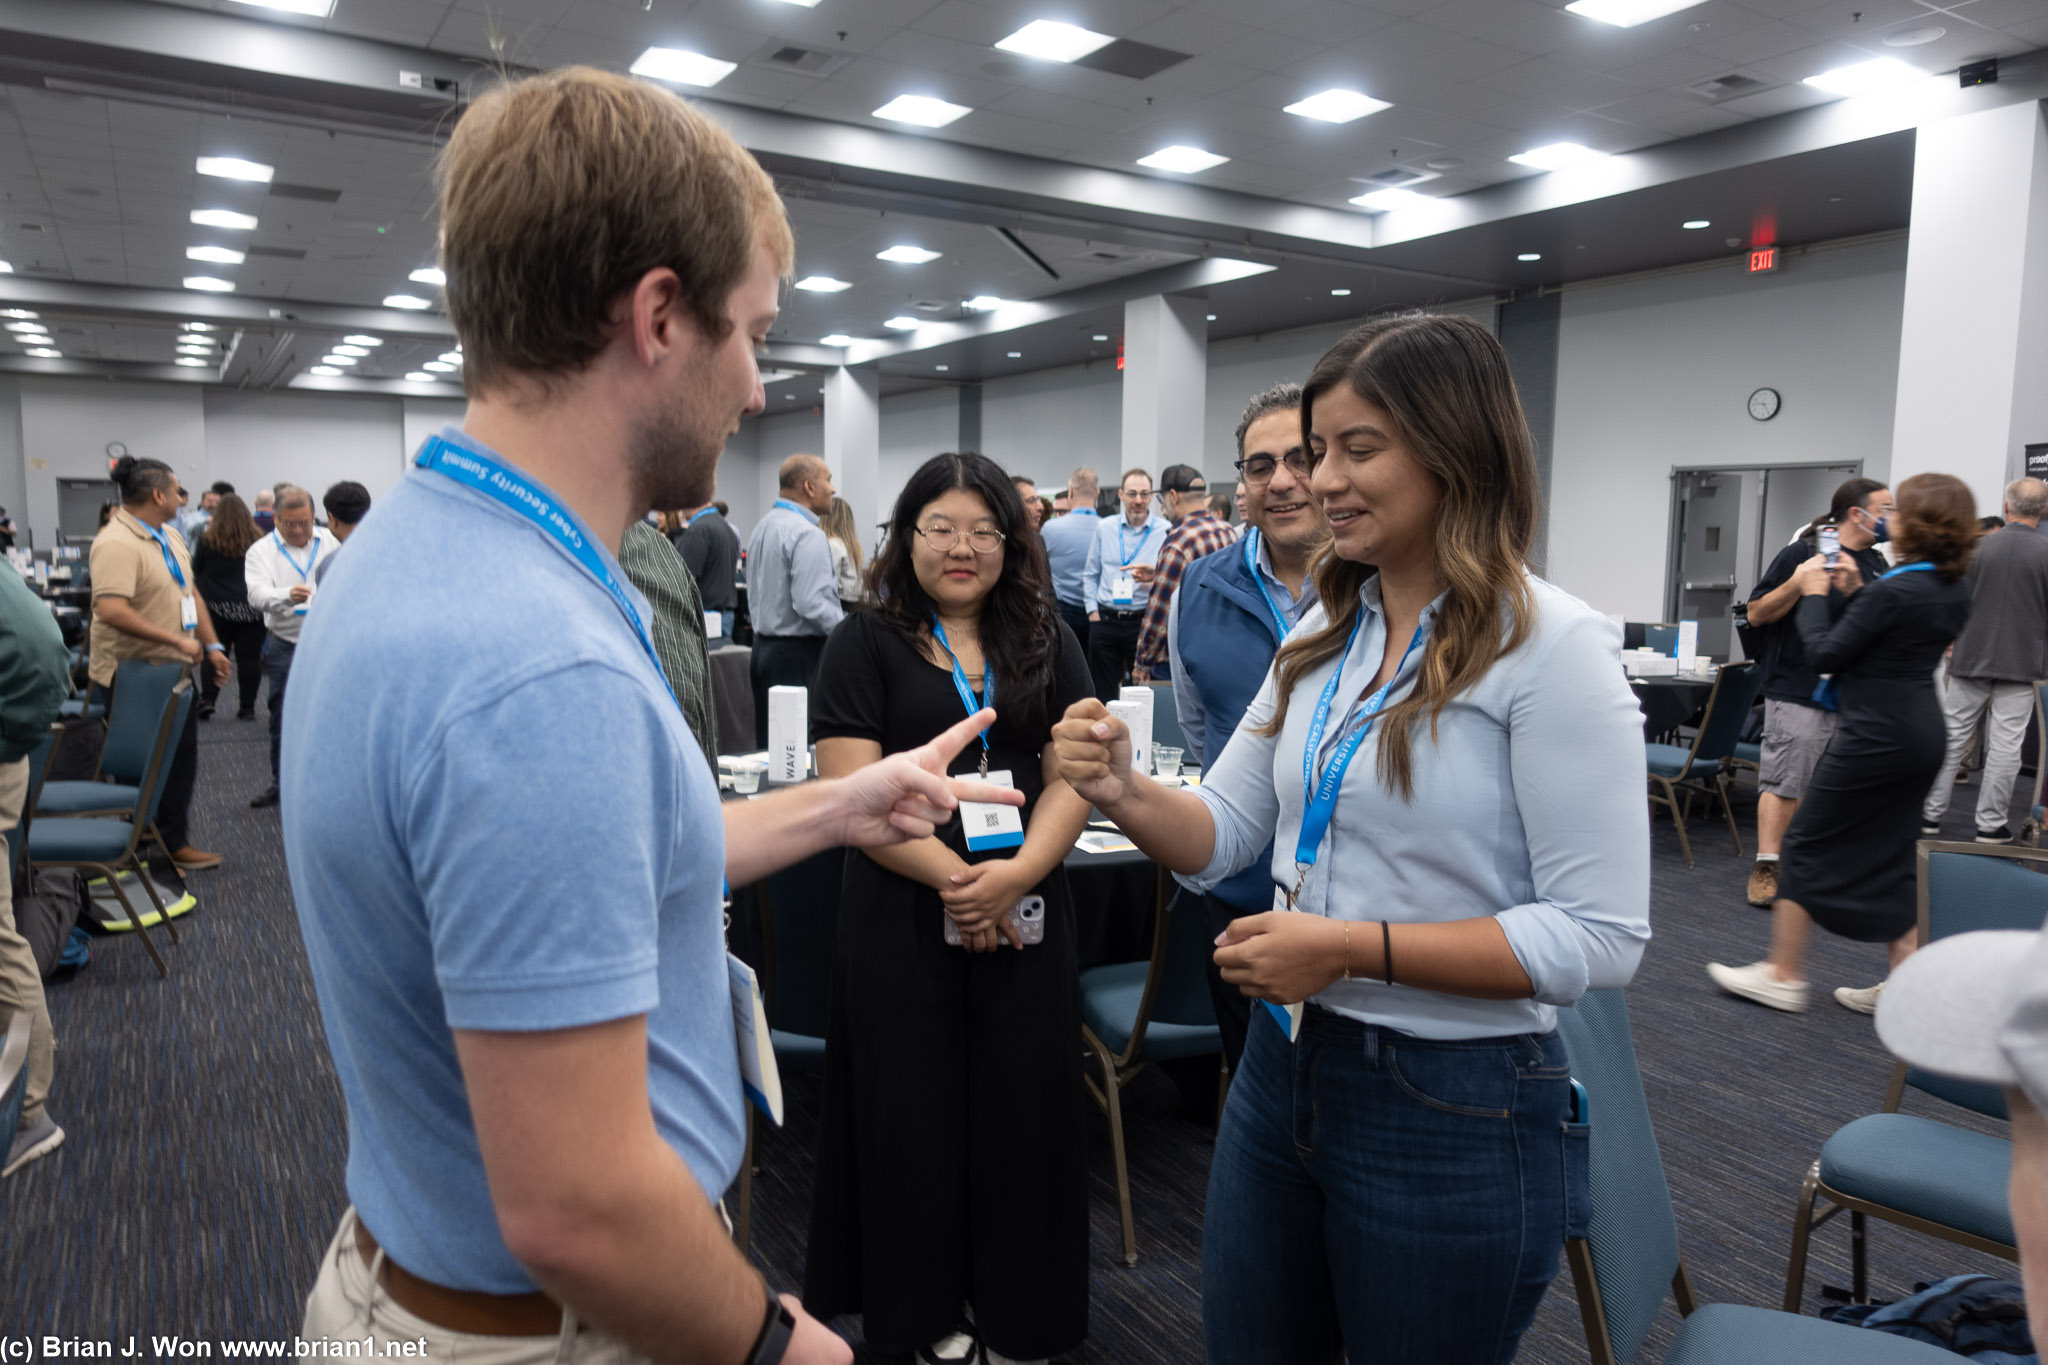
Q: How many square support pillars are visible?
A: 3